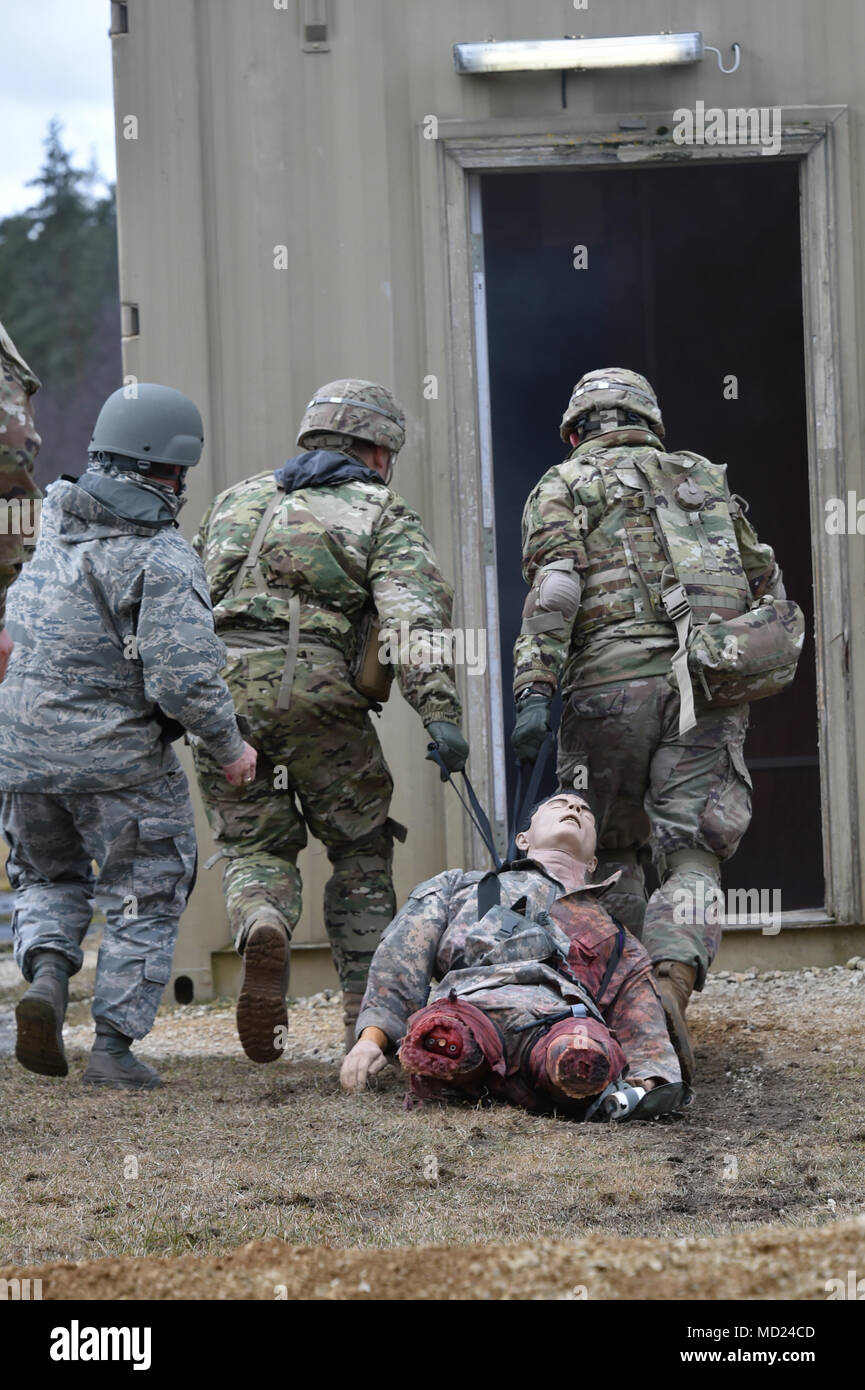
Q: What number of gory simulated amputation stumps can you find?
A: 2